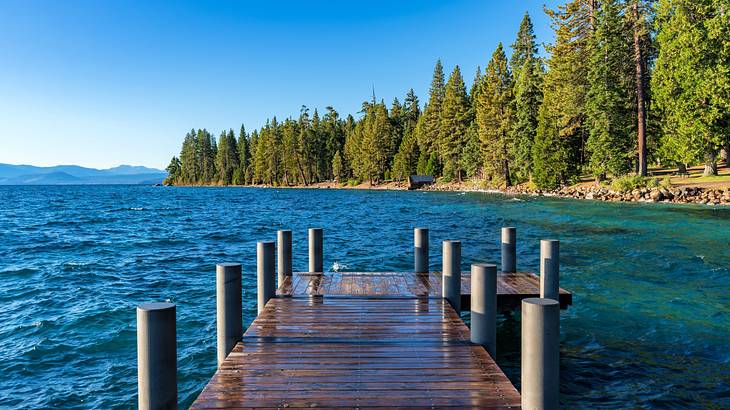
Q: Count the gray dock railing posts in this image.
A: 11